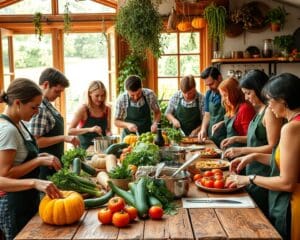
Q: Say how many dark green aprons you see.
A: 9